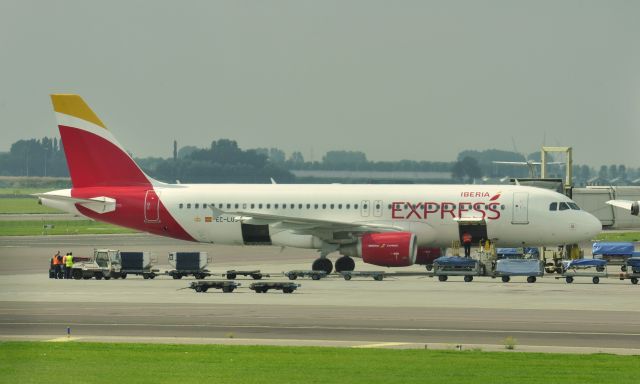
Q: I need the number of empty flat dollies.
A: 5